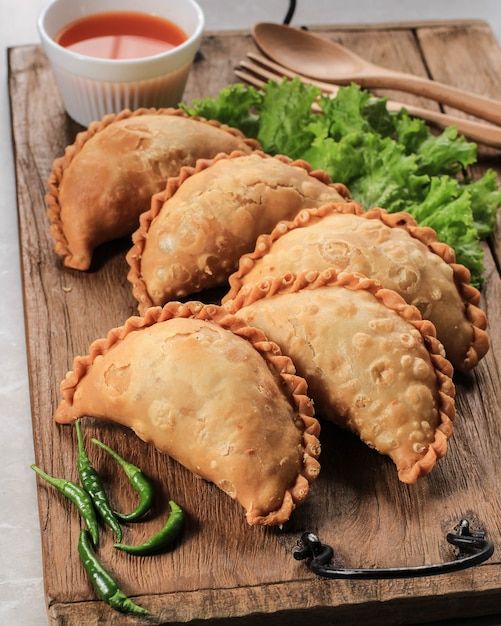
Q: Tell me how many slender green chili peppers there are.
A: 5